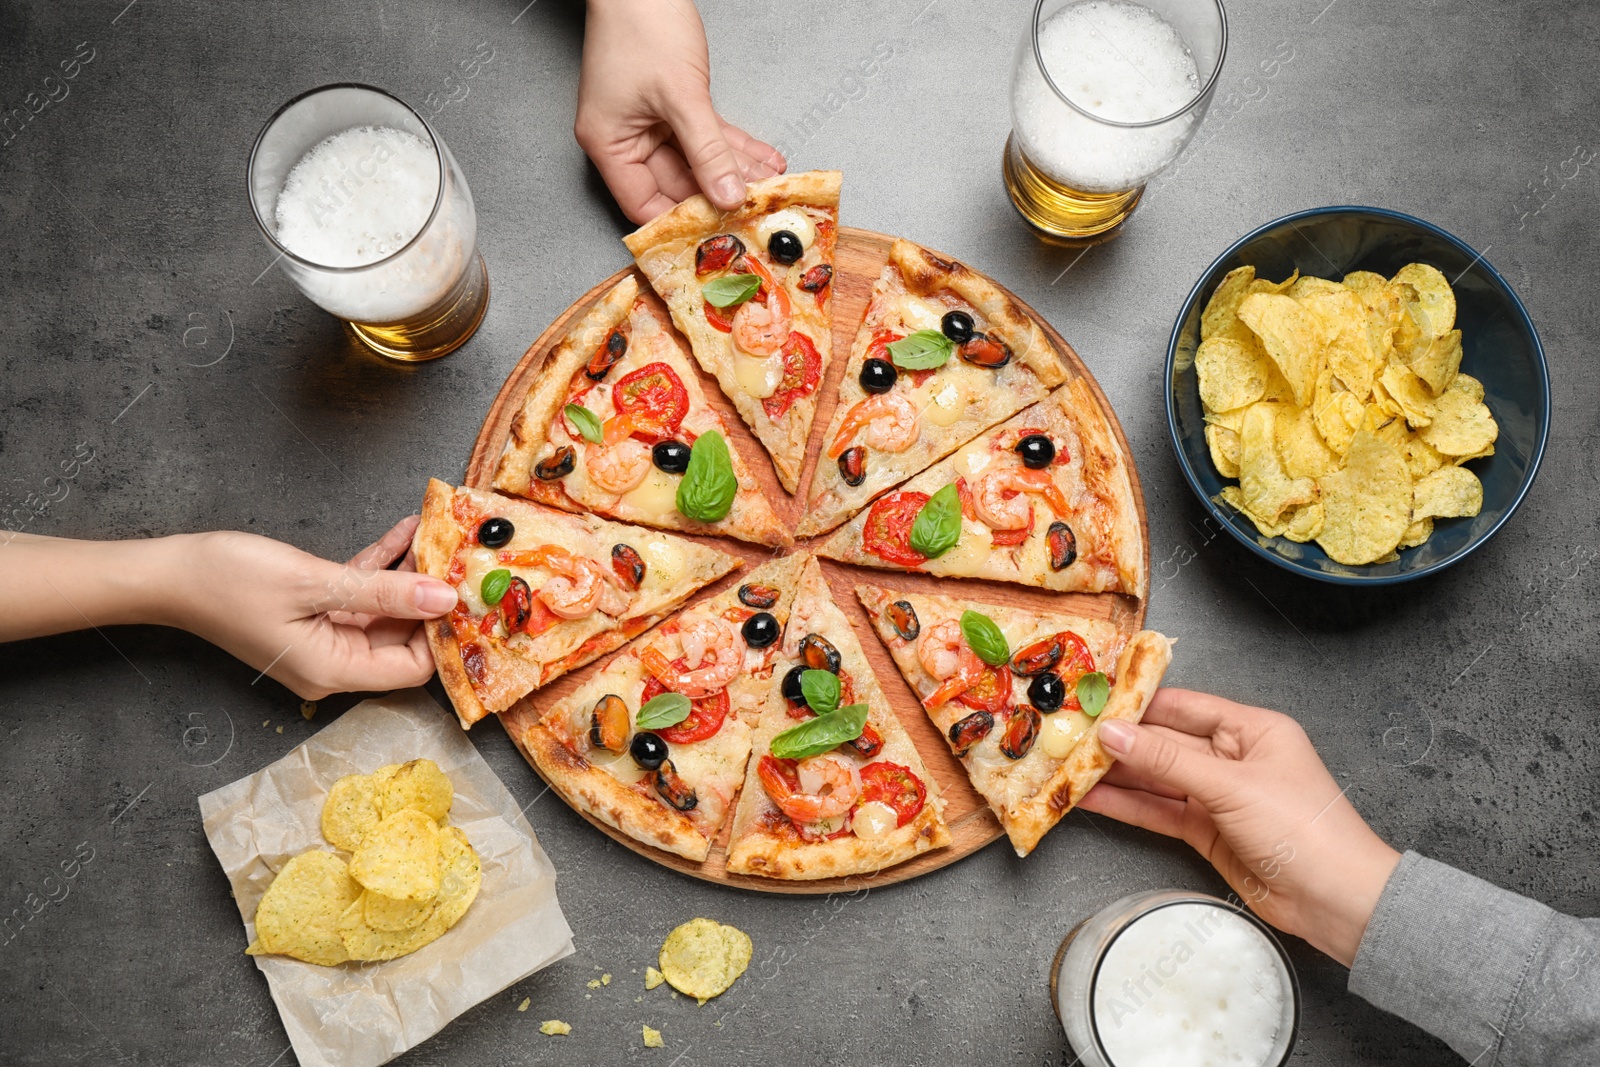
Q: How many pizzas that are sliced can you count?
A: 1